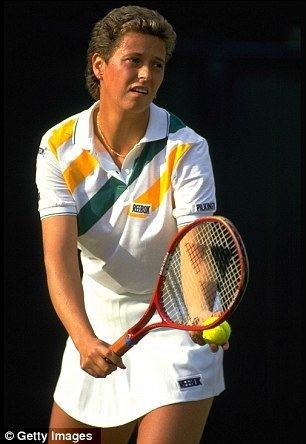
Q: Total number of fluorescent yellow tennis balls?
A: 1